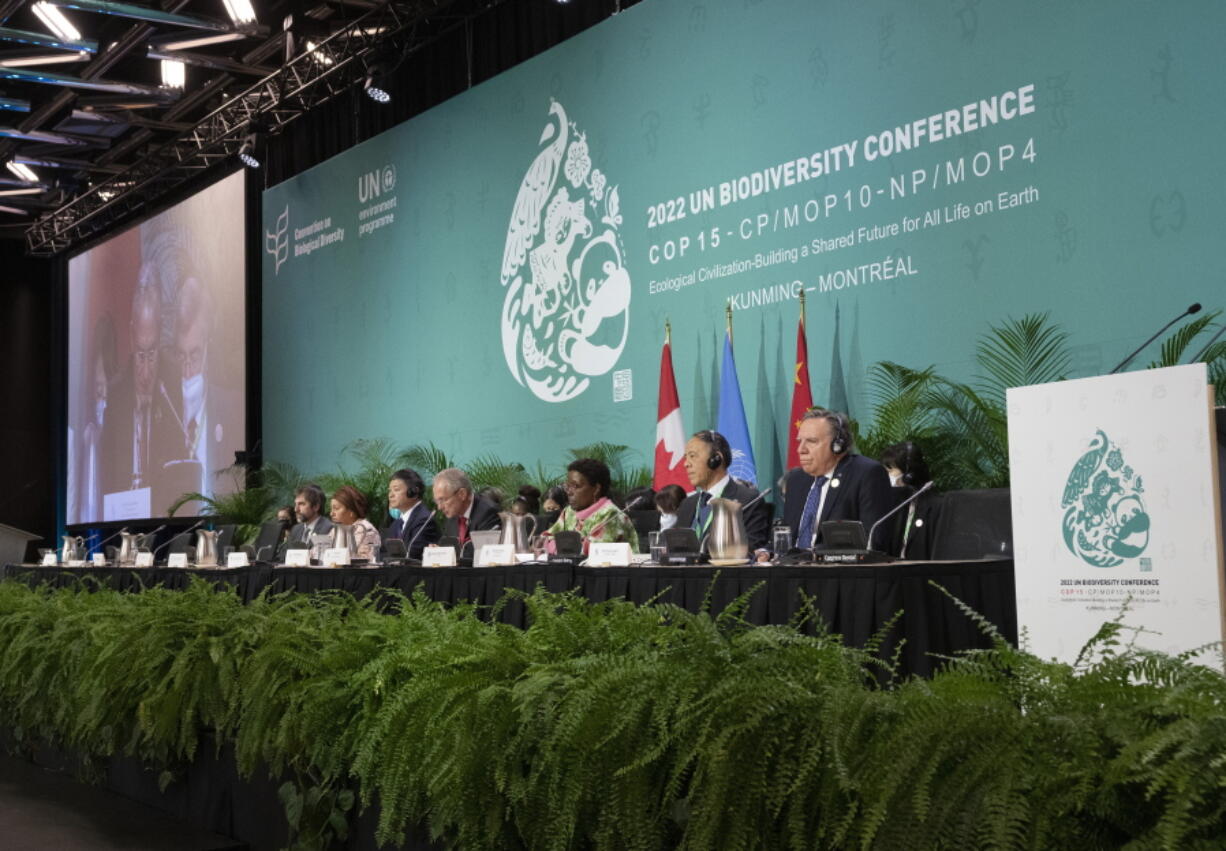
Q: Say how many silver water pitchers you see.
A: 6